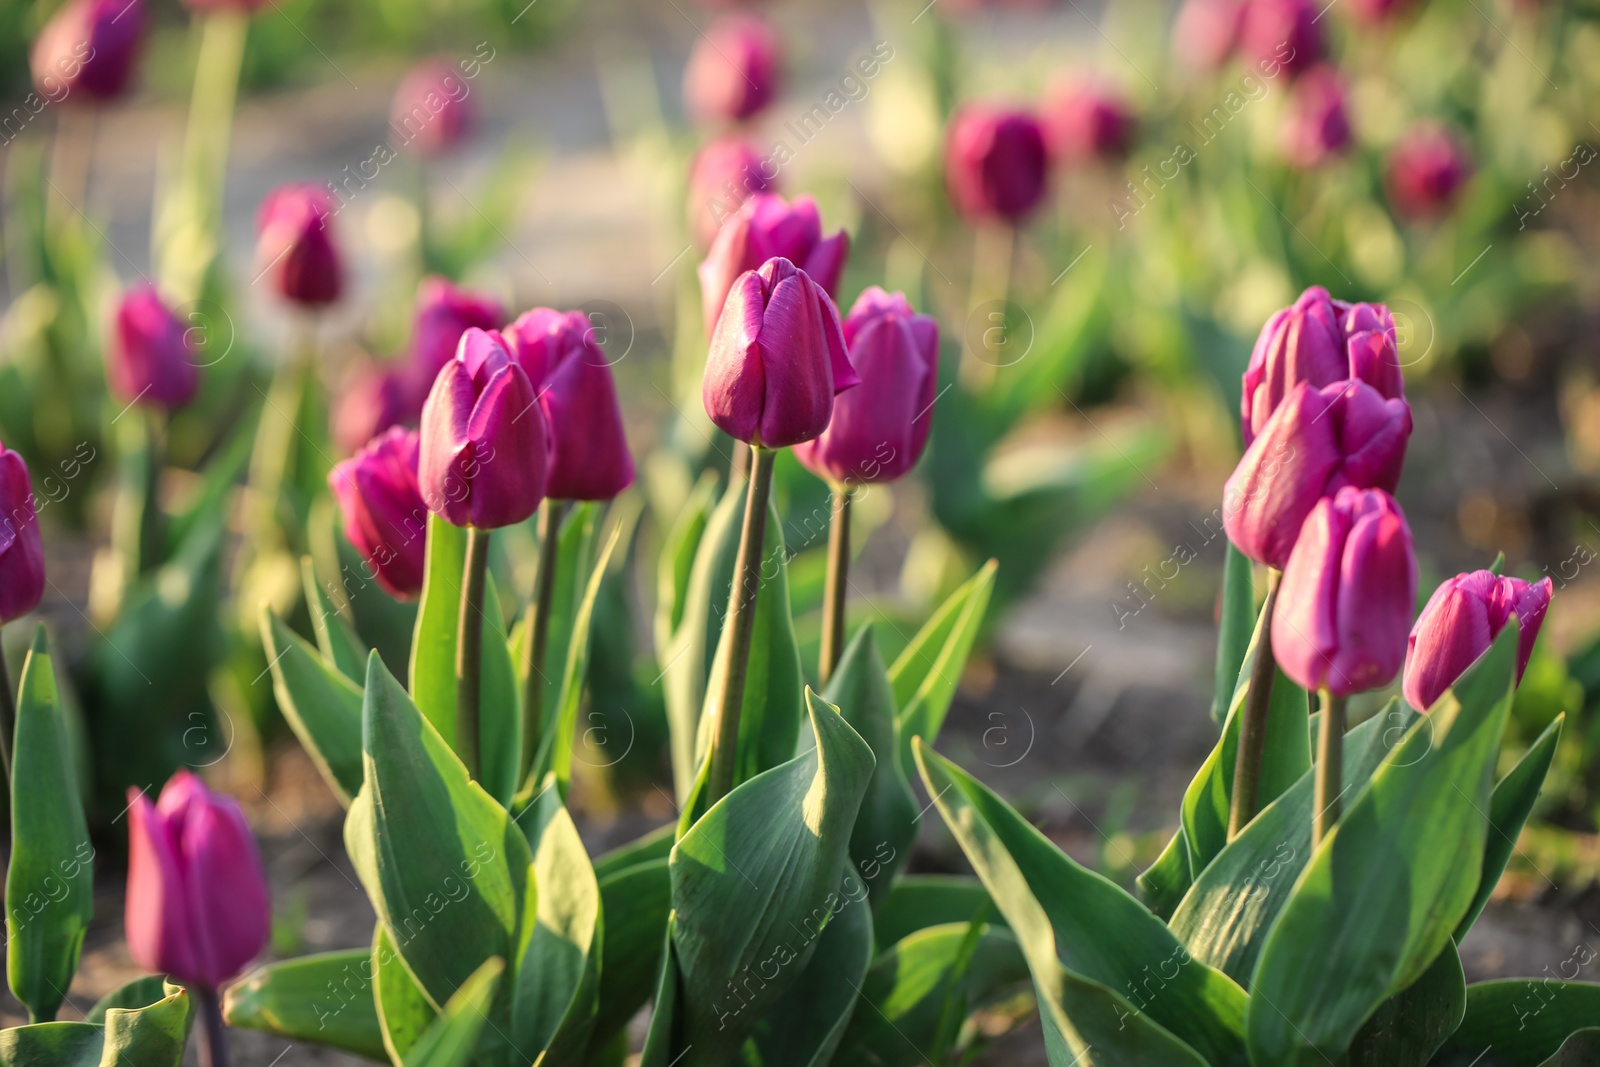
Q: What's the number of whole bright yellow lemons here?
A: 0